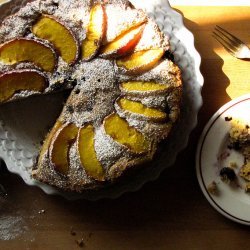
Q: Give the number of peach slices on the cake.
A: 11